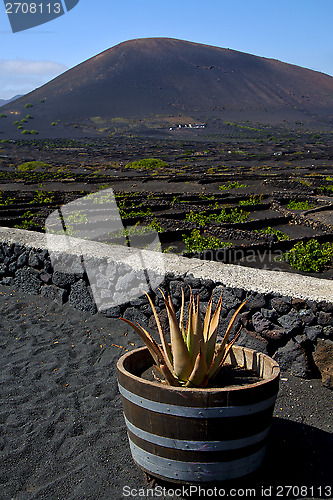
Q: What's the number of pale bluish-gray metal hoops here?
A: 3